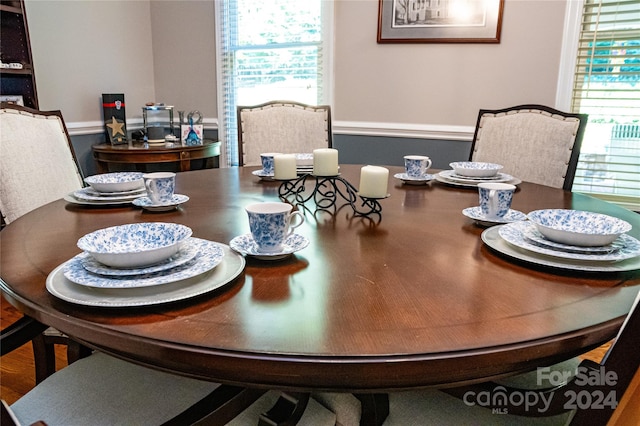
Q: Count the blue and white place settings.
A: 5